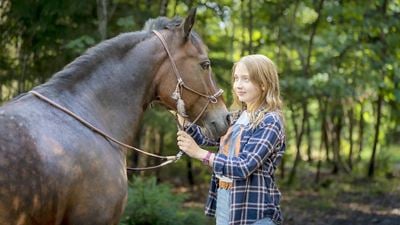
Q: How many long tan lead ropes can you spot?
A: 1